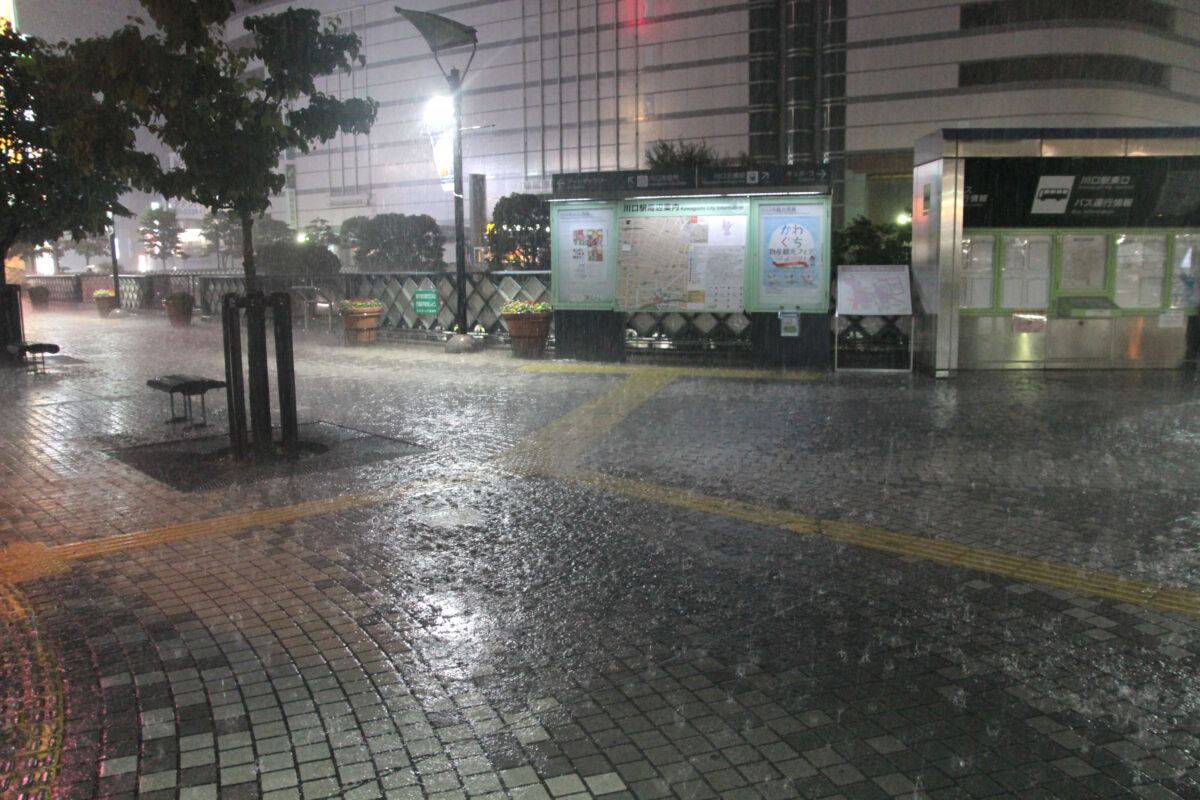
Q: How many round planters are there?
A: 5